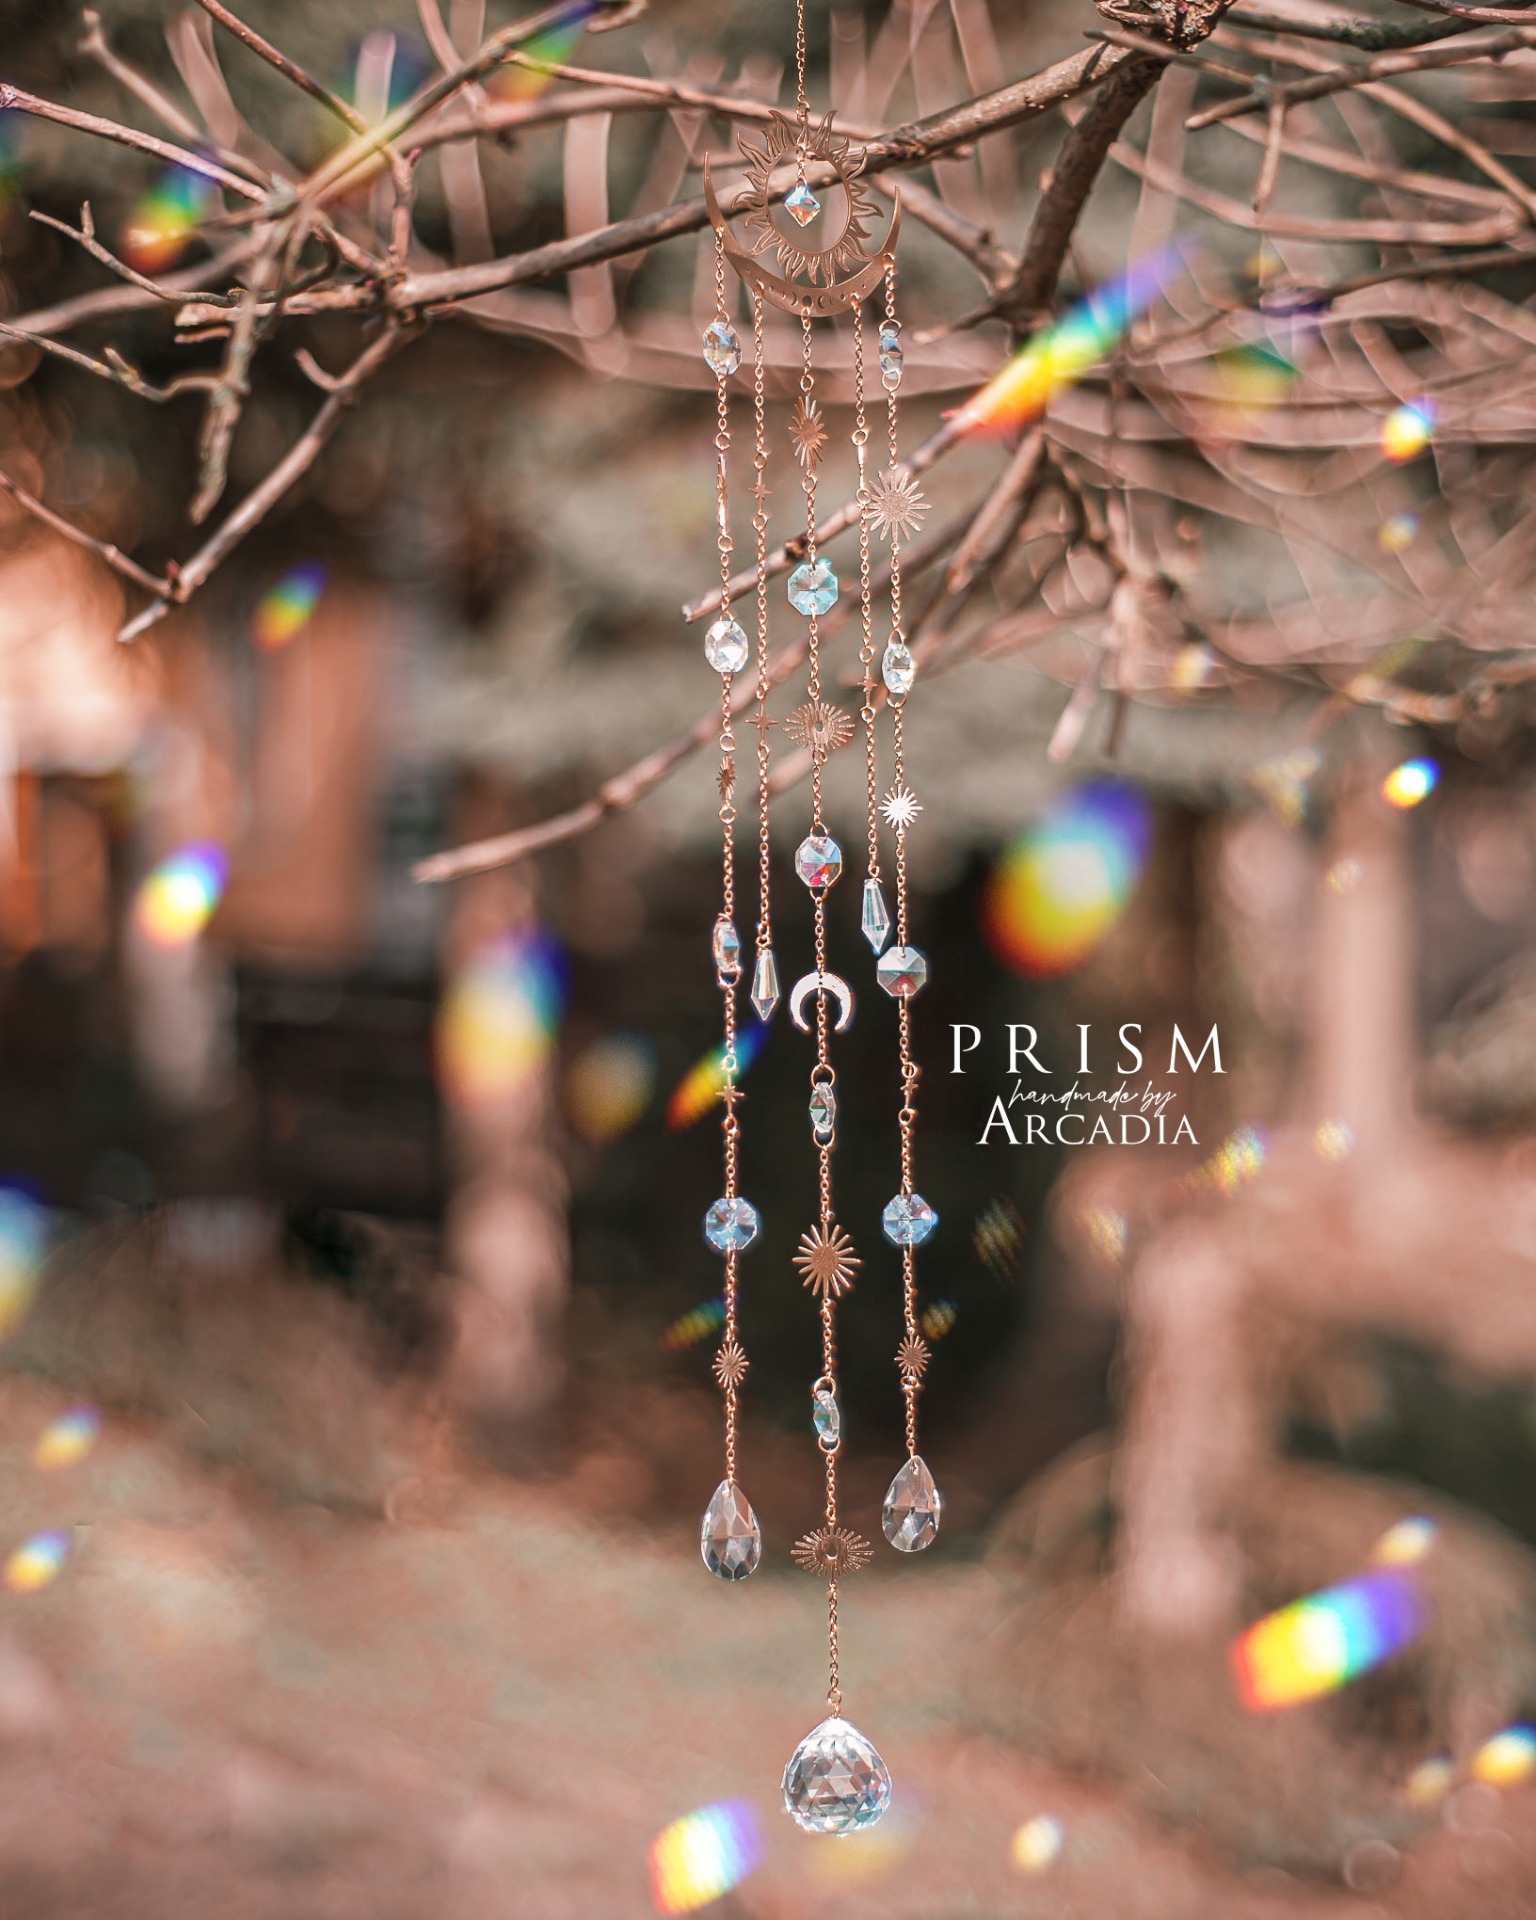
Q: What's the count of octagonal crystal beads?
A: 12